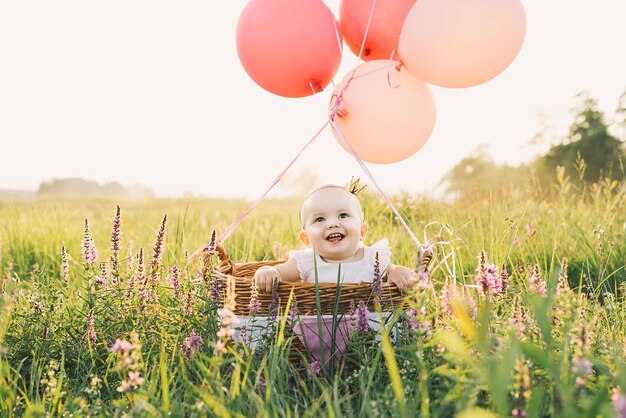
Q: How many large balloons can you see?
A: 4